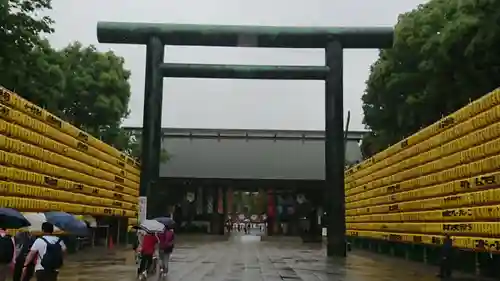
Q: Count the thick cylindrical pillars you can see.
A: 2